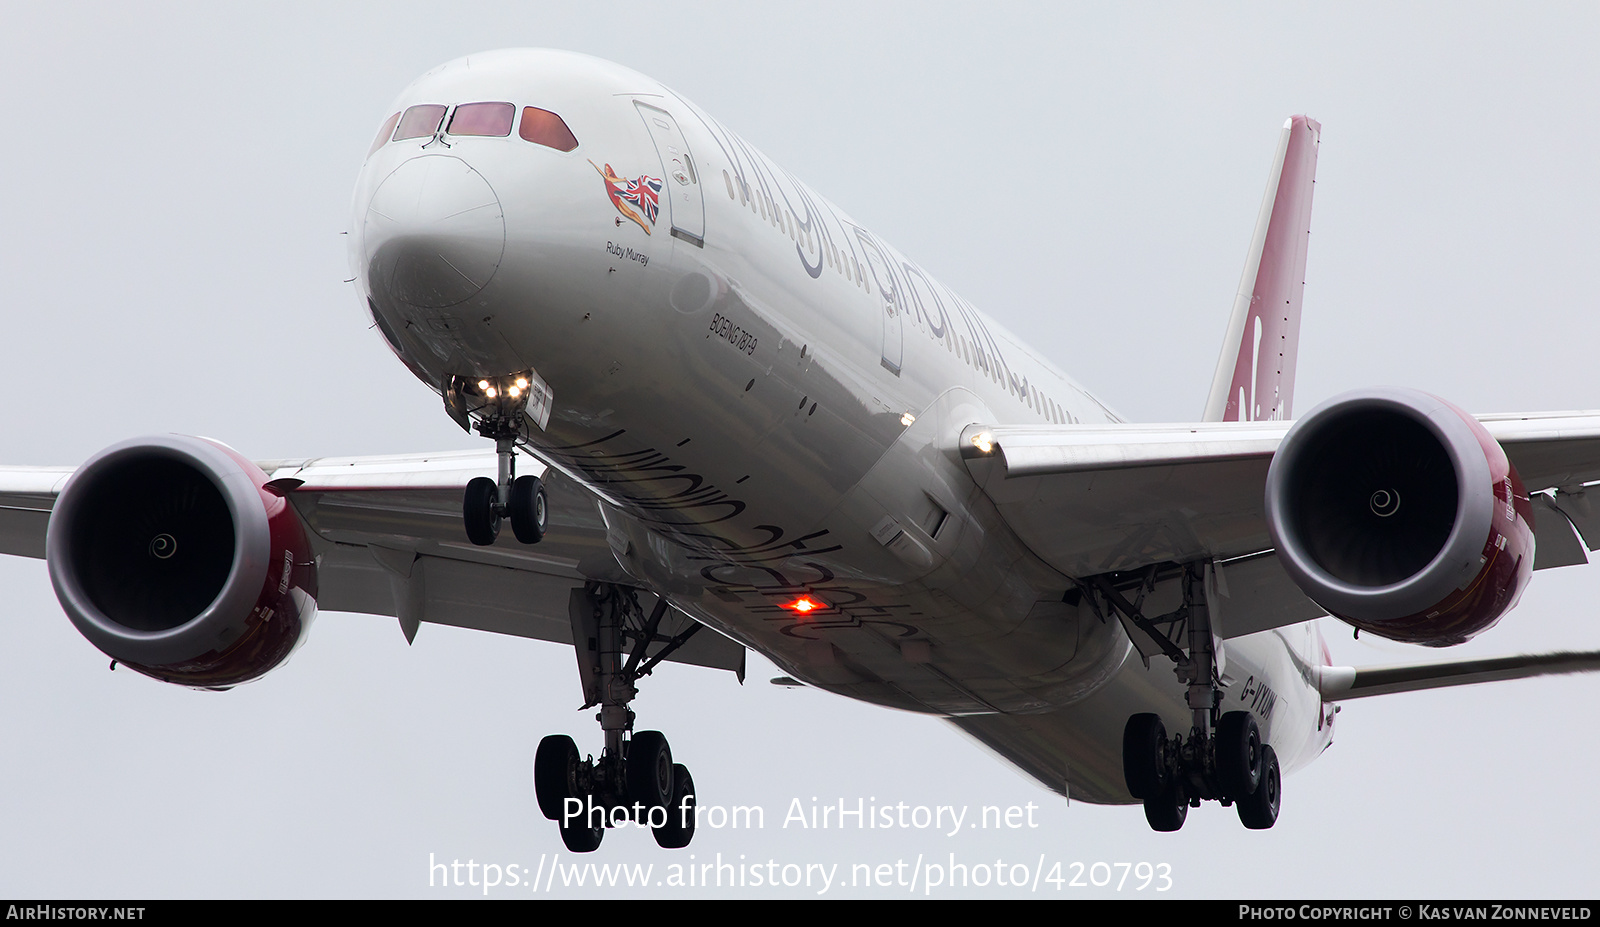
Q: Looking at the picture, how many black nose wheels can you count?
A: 2